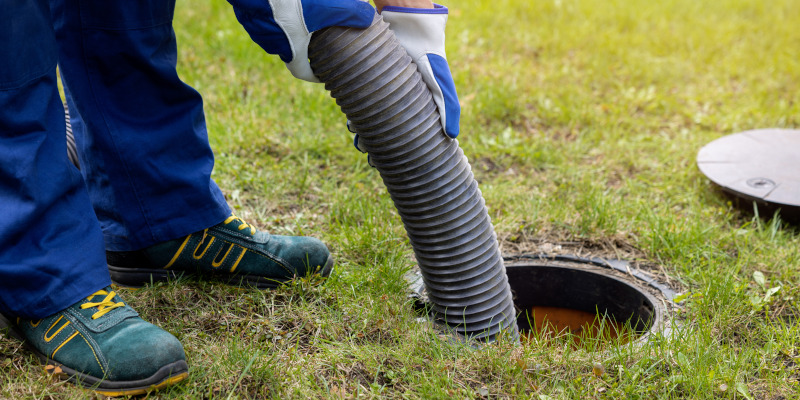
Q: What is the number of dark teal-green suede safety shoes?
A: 2